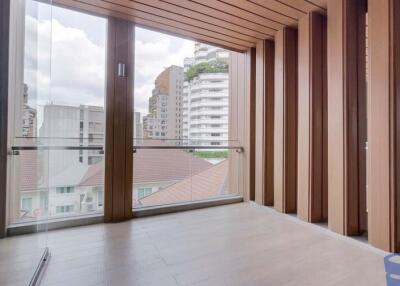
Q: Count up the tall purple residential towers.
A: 0